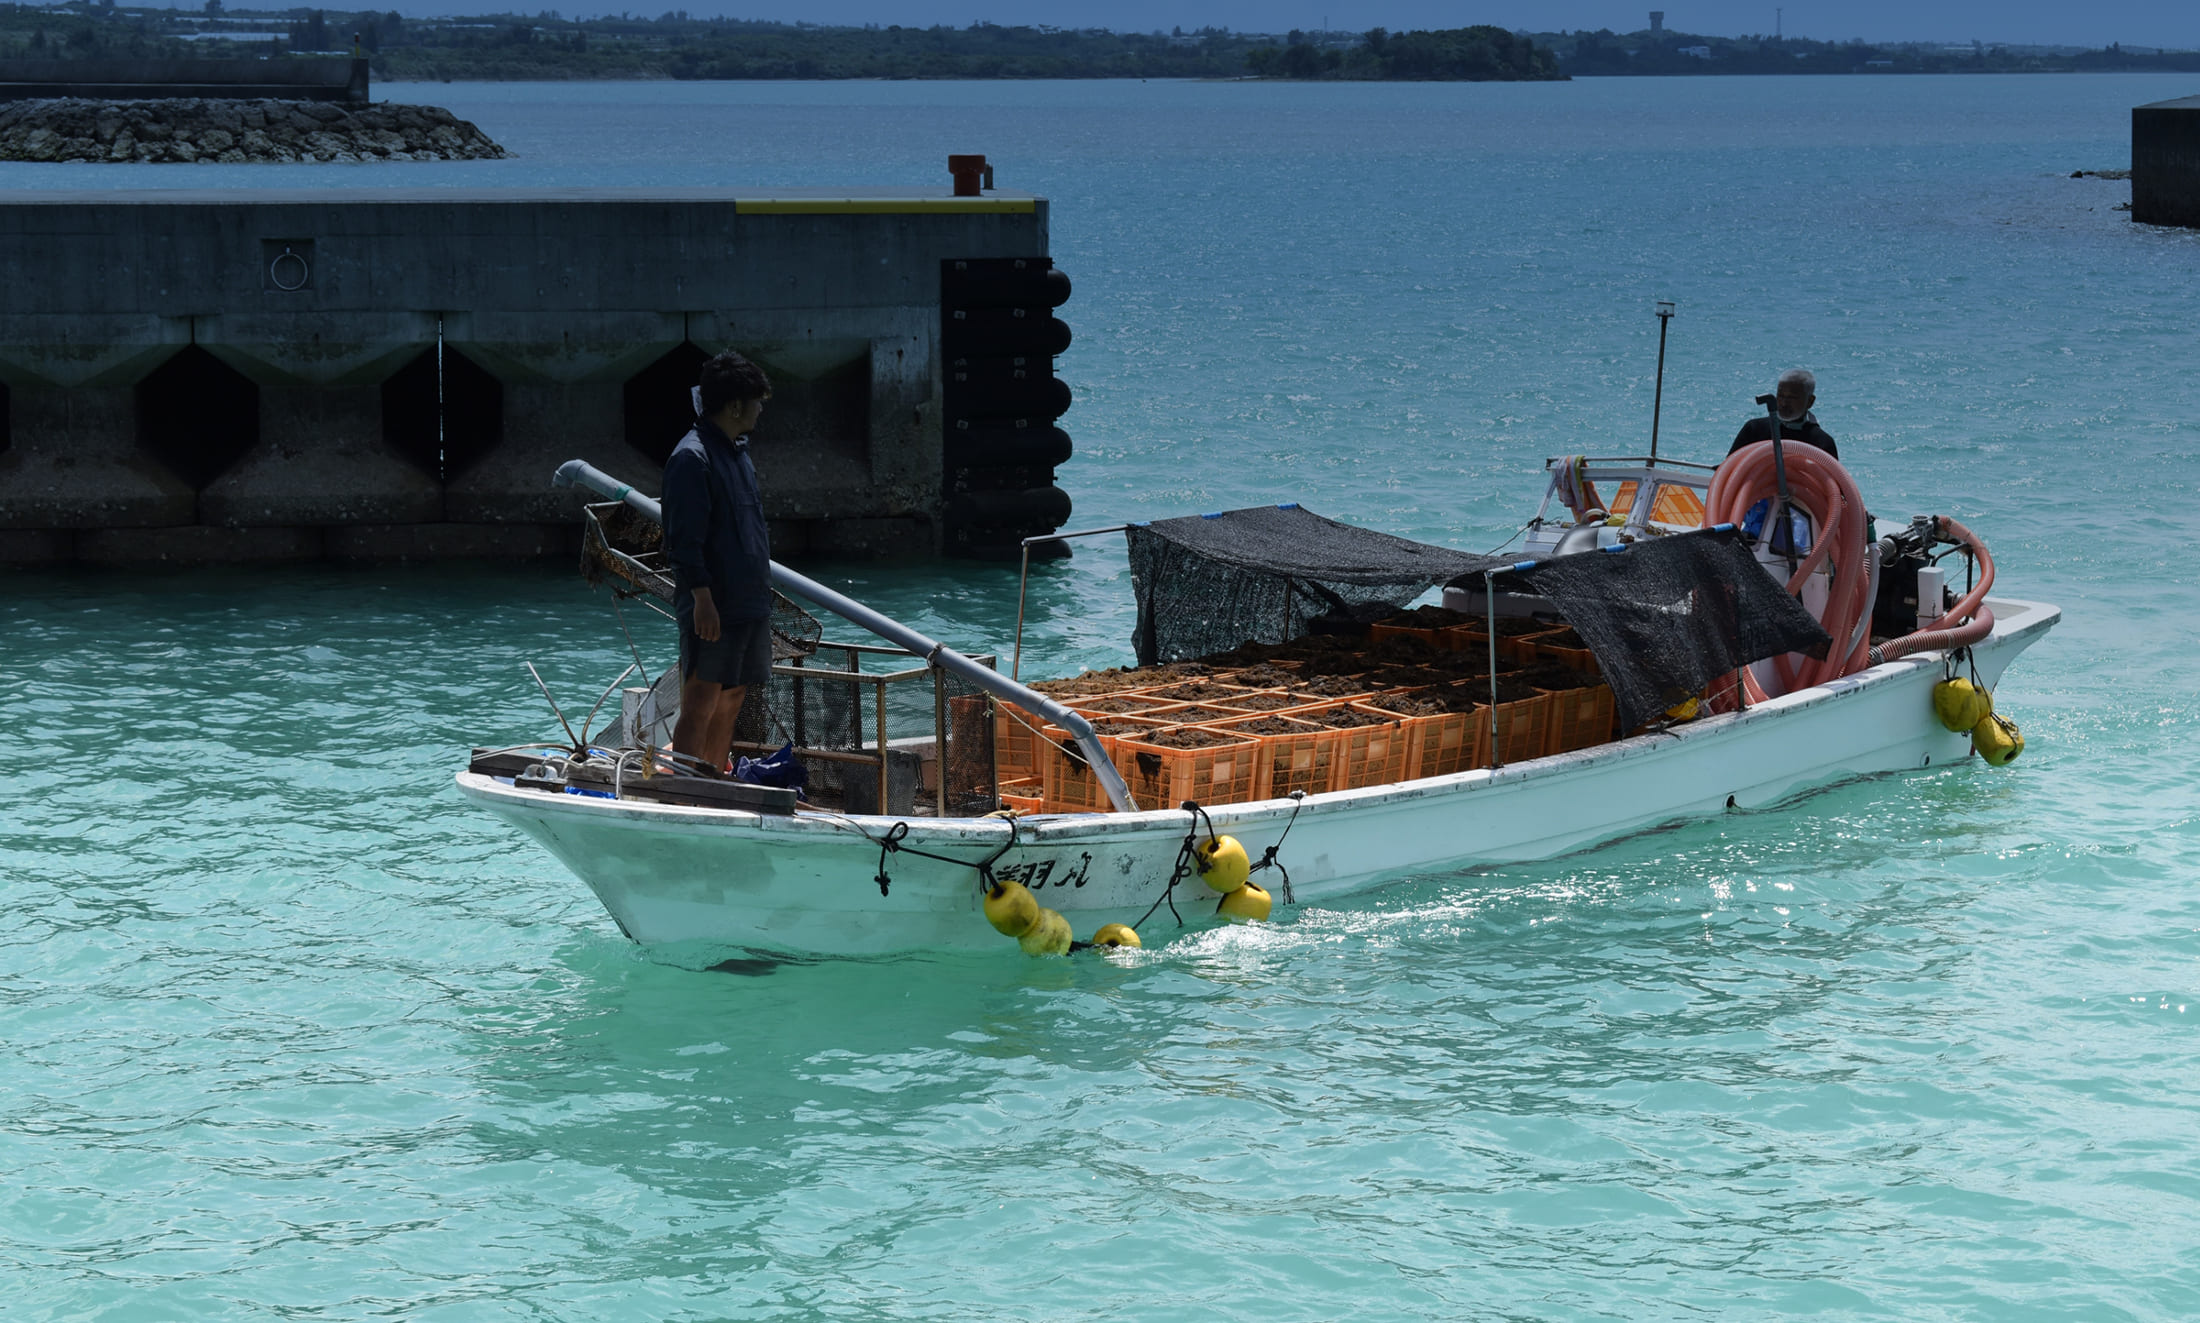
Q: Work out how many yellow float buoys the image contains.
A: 8